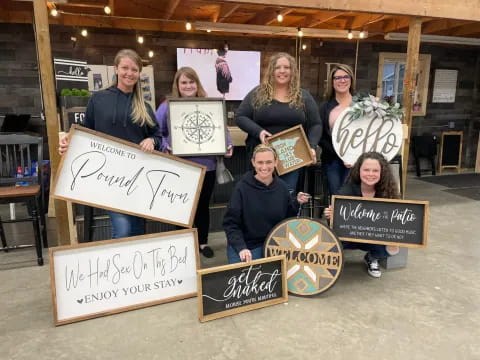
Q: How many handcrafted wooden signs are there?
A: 8